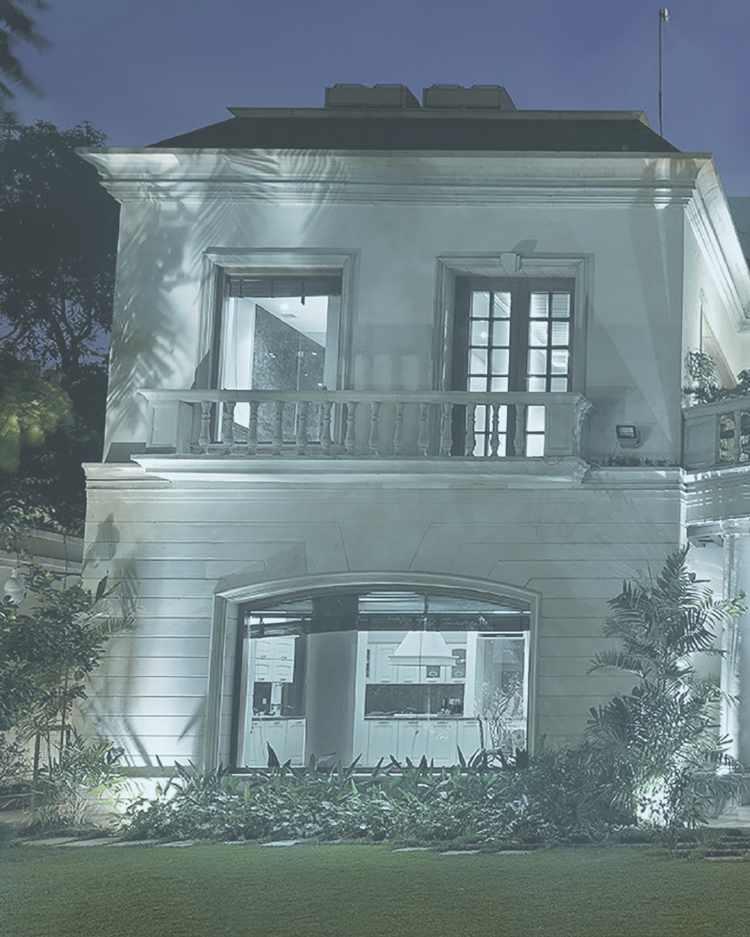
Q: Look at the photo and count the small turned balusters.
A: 14